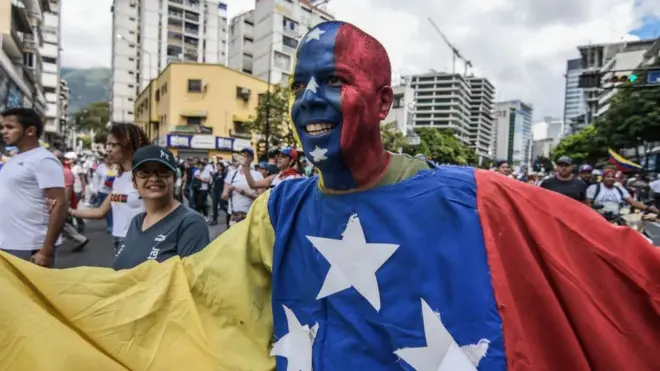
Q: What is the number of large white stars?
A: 3